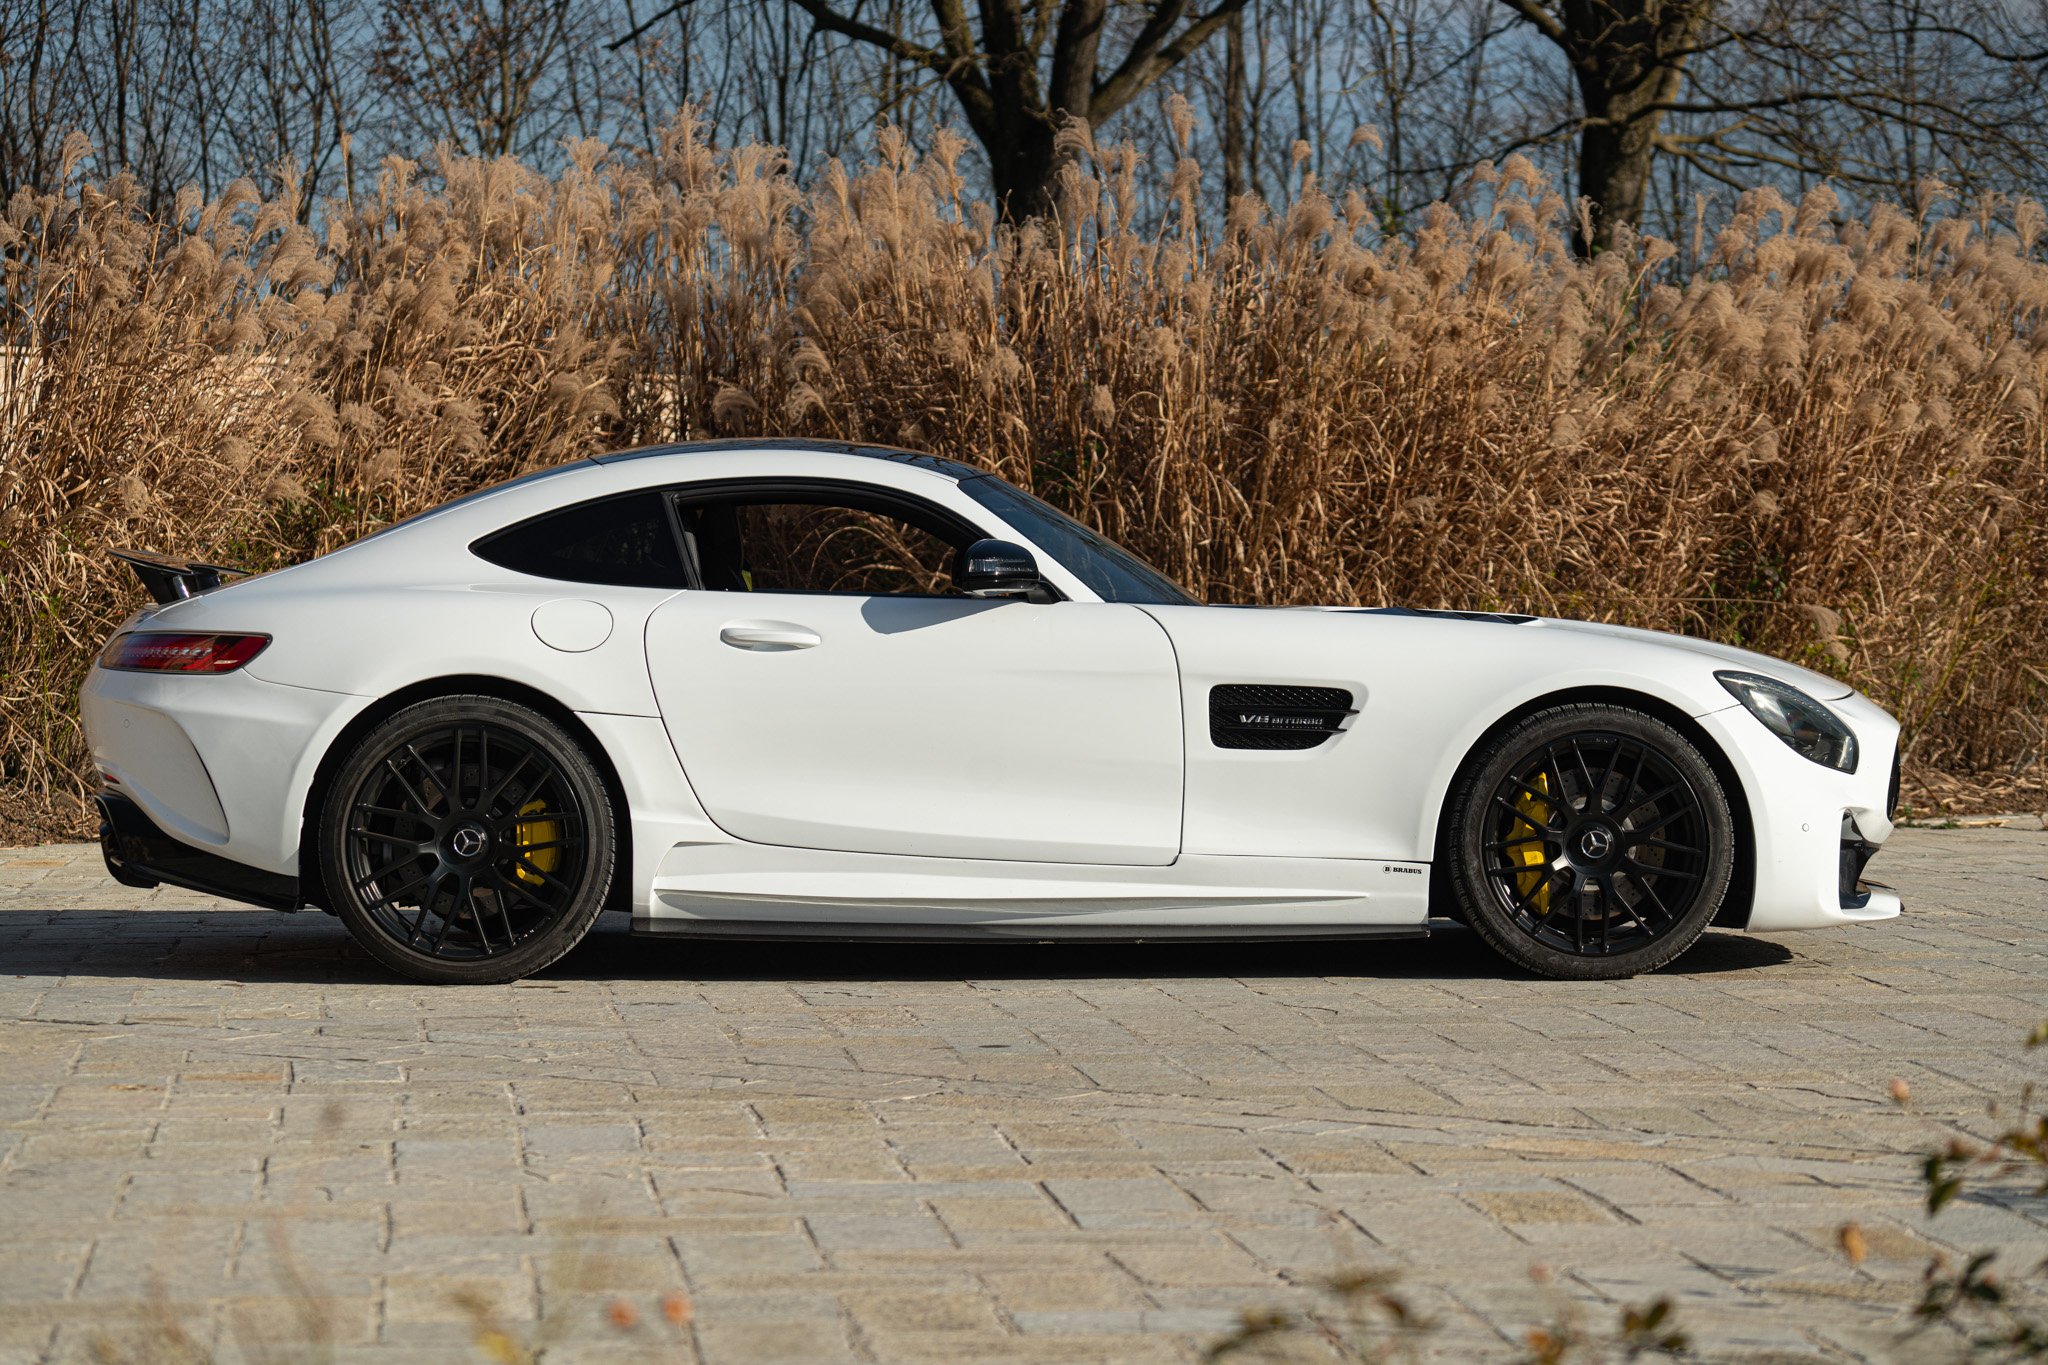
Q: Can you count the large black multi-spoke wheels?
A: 2